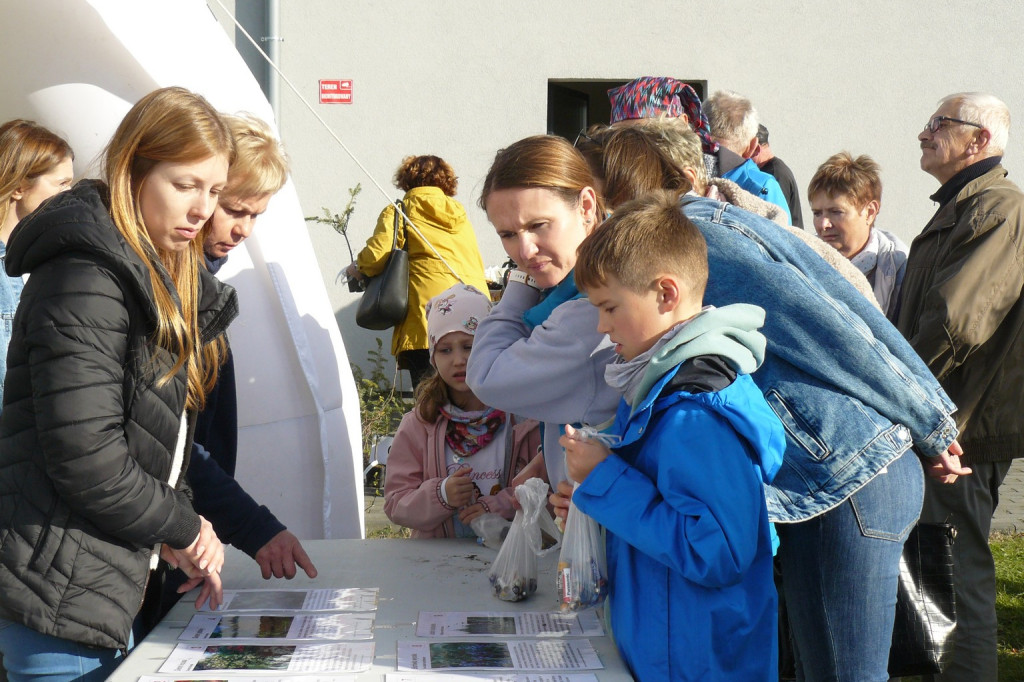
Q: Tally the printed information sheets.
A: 7